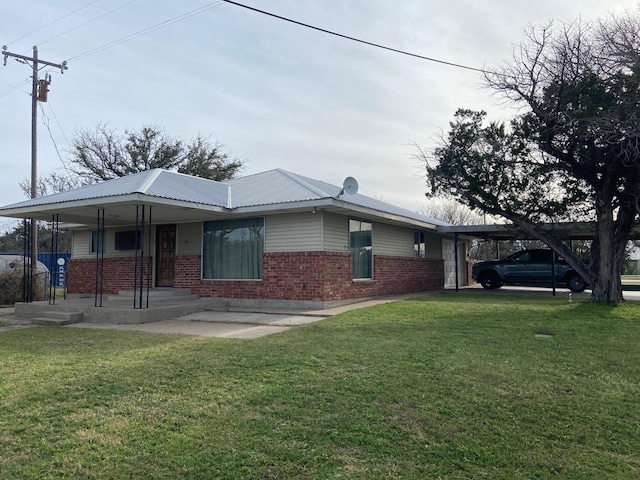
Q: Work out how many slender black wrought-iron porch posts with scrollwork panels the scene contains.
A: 4